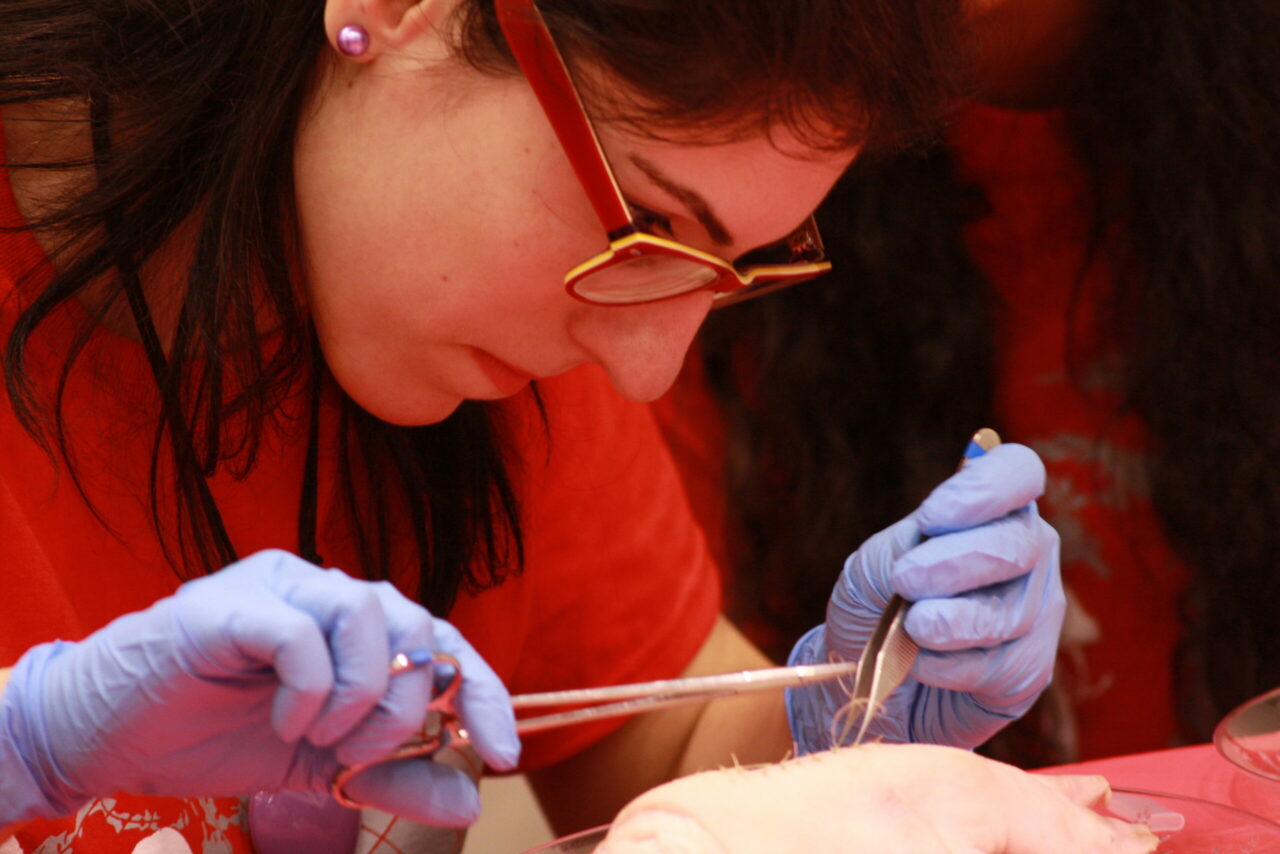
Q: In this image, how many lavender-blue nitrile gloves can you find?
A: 2